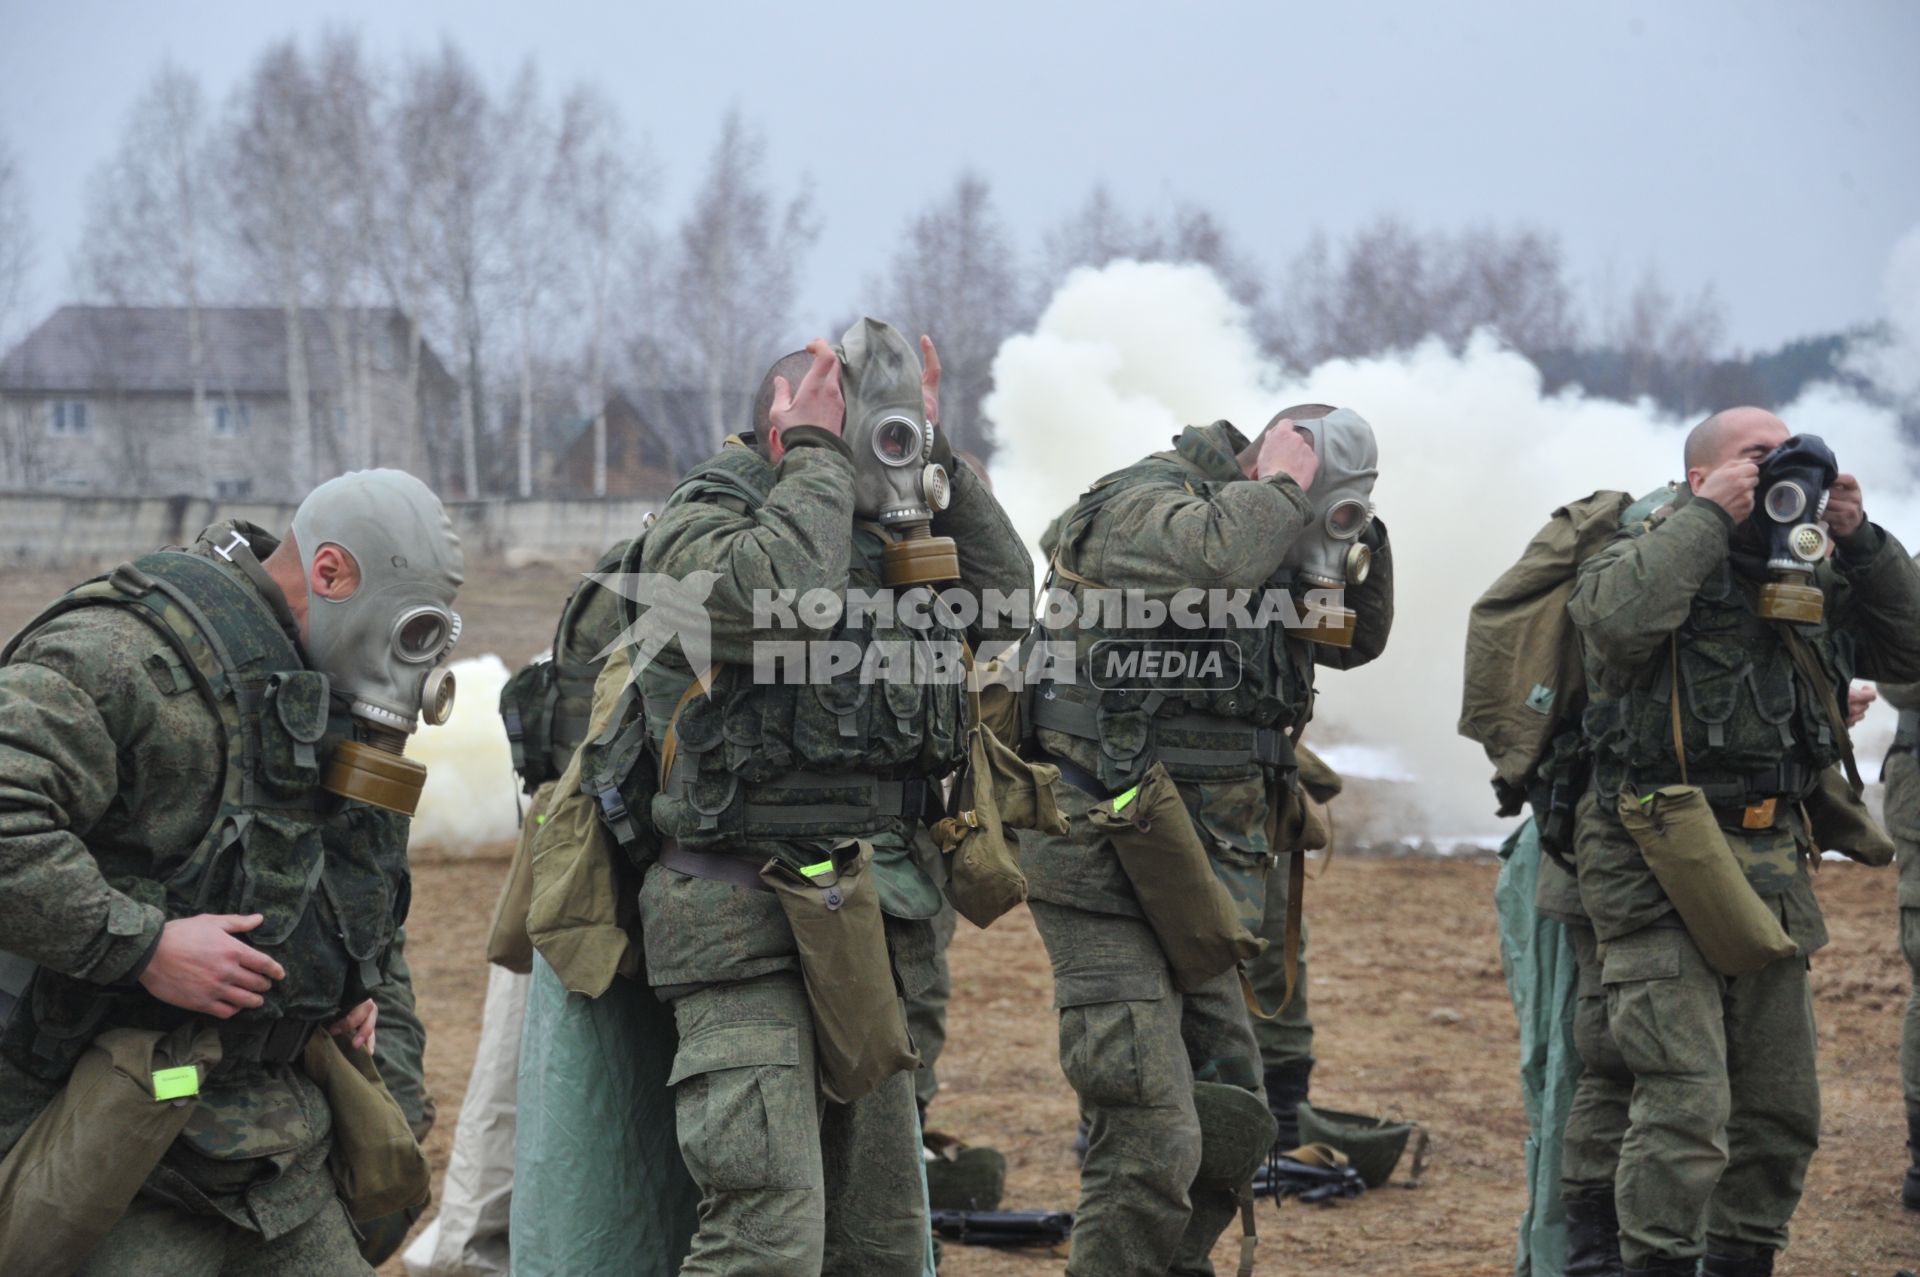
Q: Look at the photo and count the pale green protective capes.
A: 2